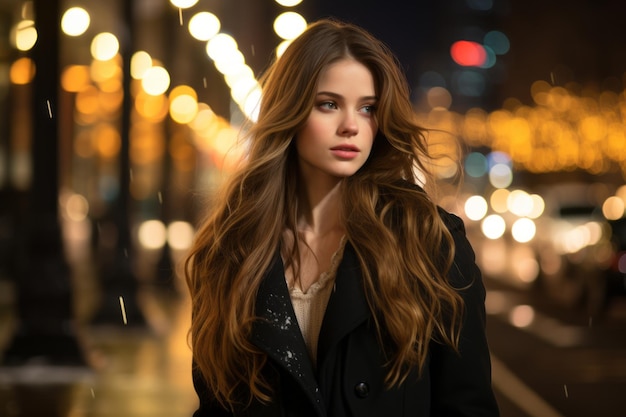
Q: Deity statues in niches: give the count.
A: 0